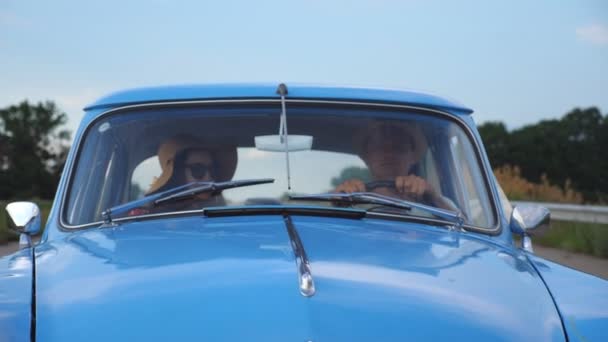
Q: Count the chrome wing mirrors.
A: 2